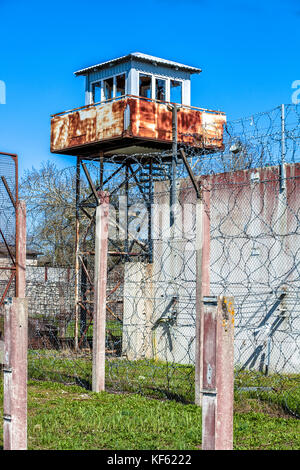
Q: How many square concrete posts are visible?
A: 5